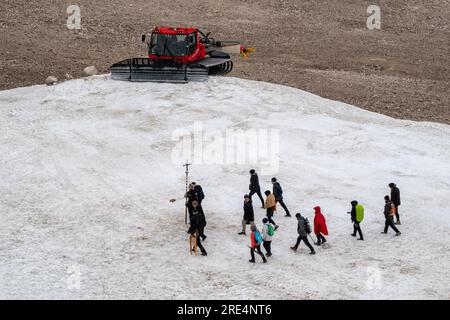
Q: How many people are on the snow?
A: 14